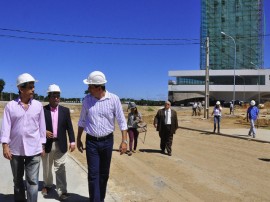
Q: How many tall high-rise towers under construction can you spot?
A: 1